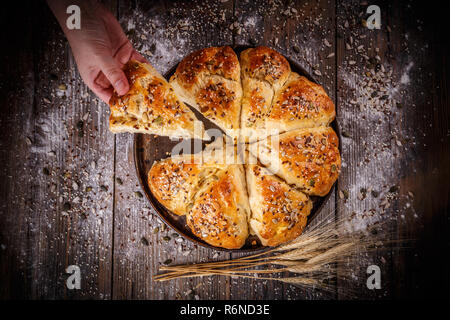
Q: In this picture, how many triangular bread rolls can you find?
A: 8